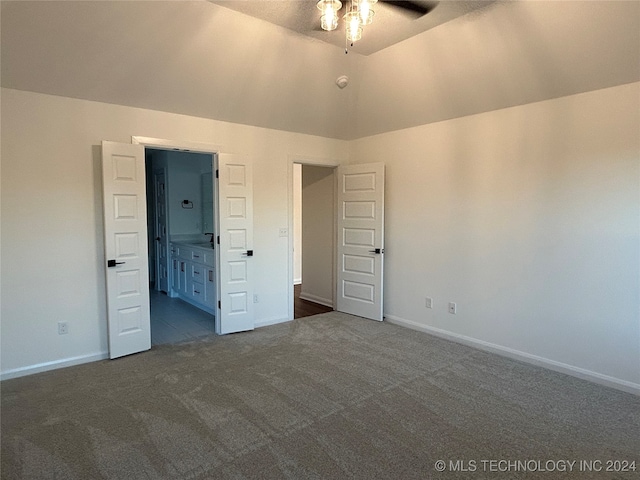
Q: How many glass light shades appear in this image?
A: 3